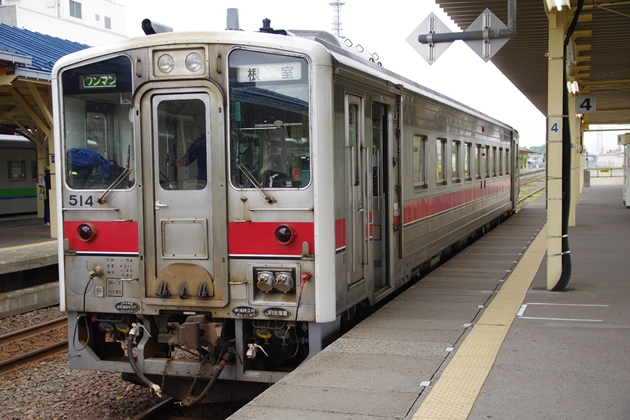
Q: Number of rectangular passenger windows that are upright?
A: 9